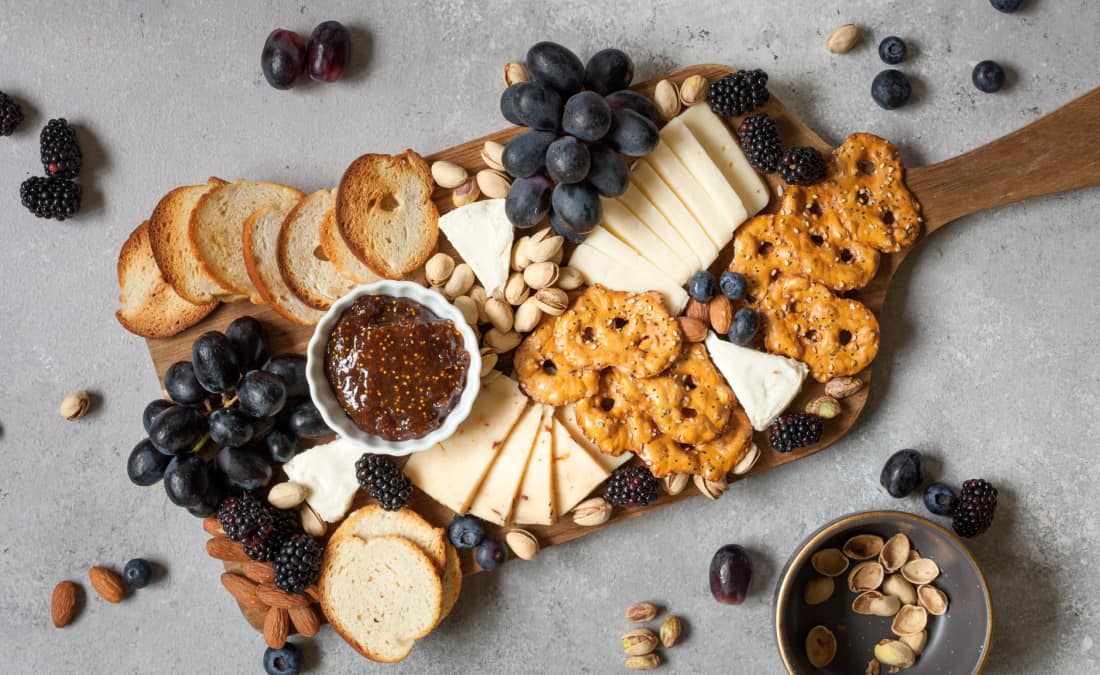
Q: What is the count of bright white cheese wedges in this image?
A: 3